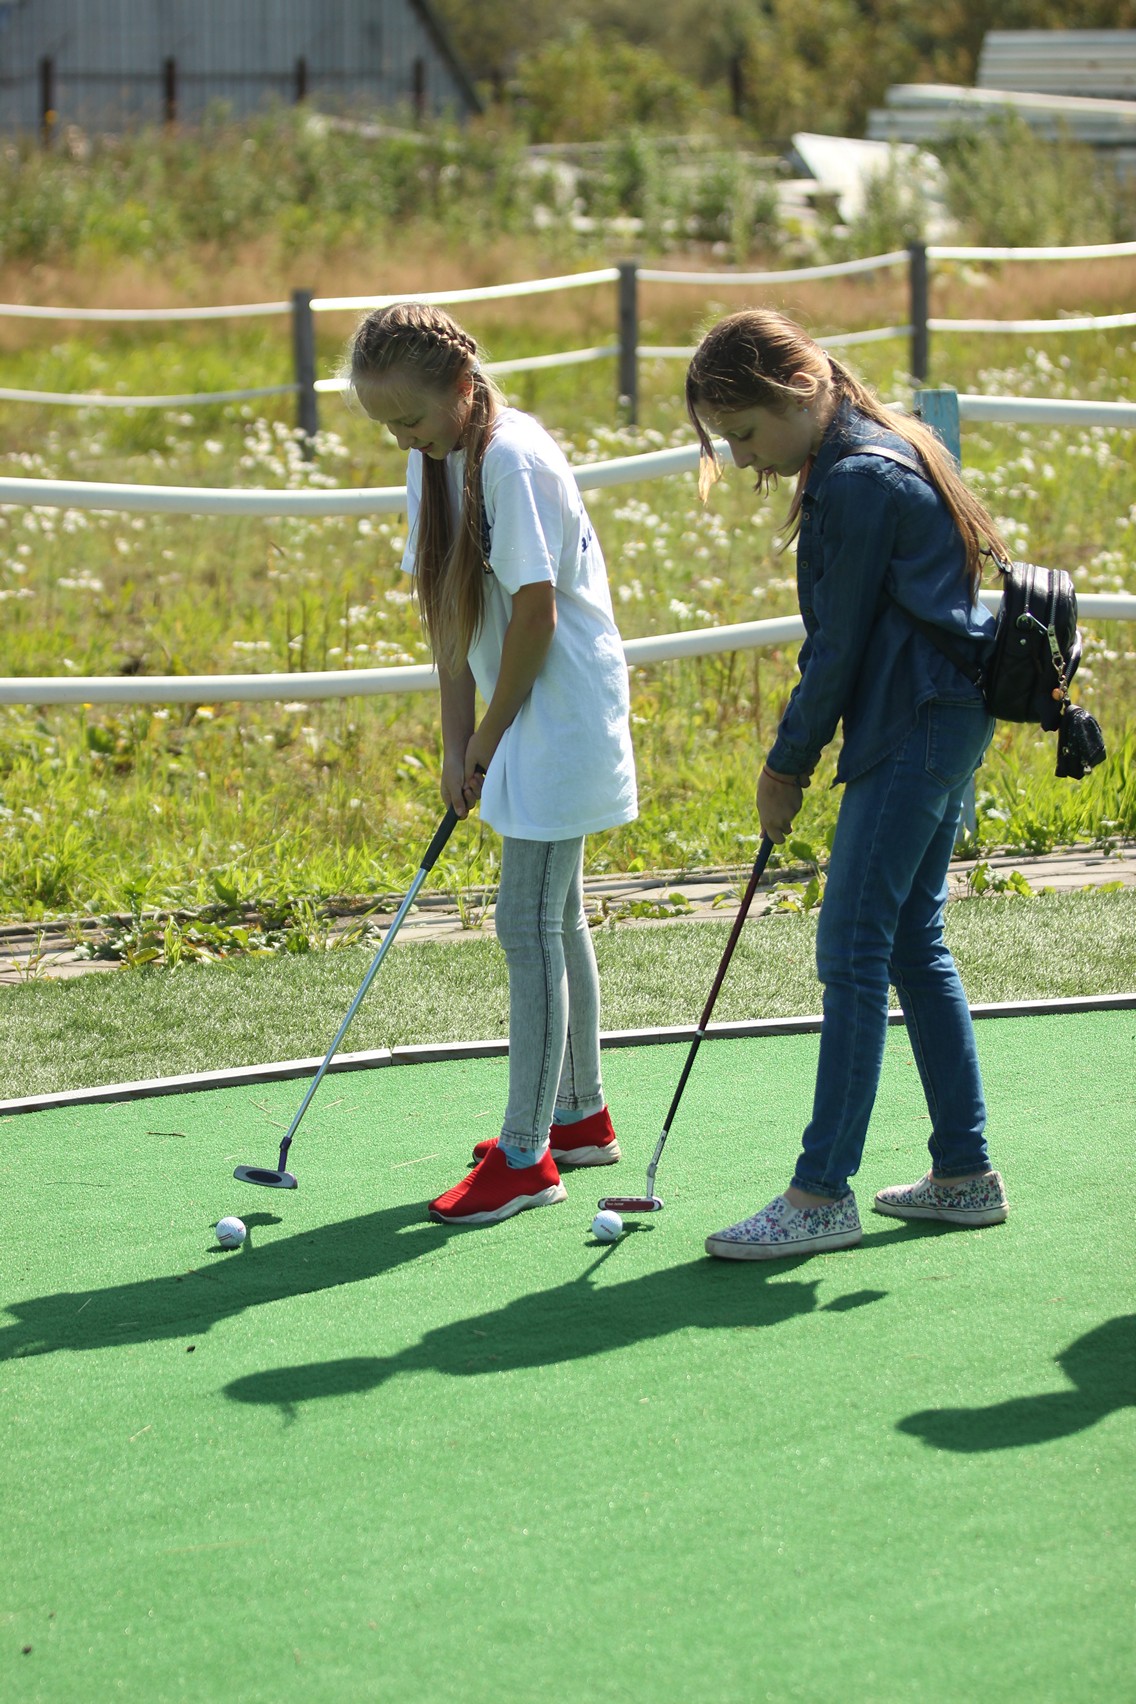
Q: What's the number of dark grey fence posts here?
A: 3